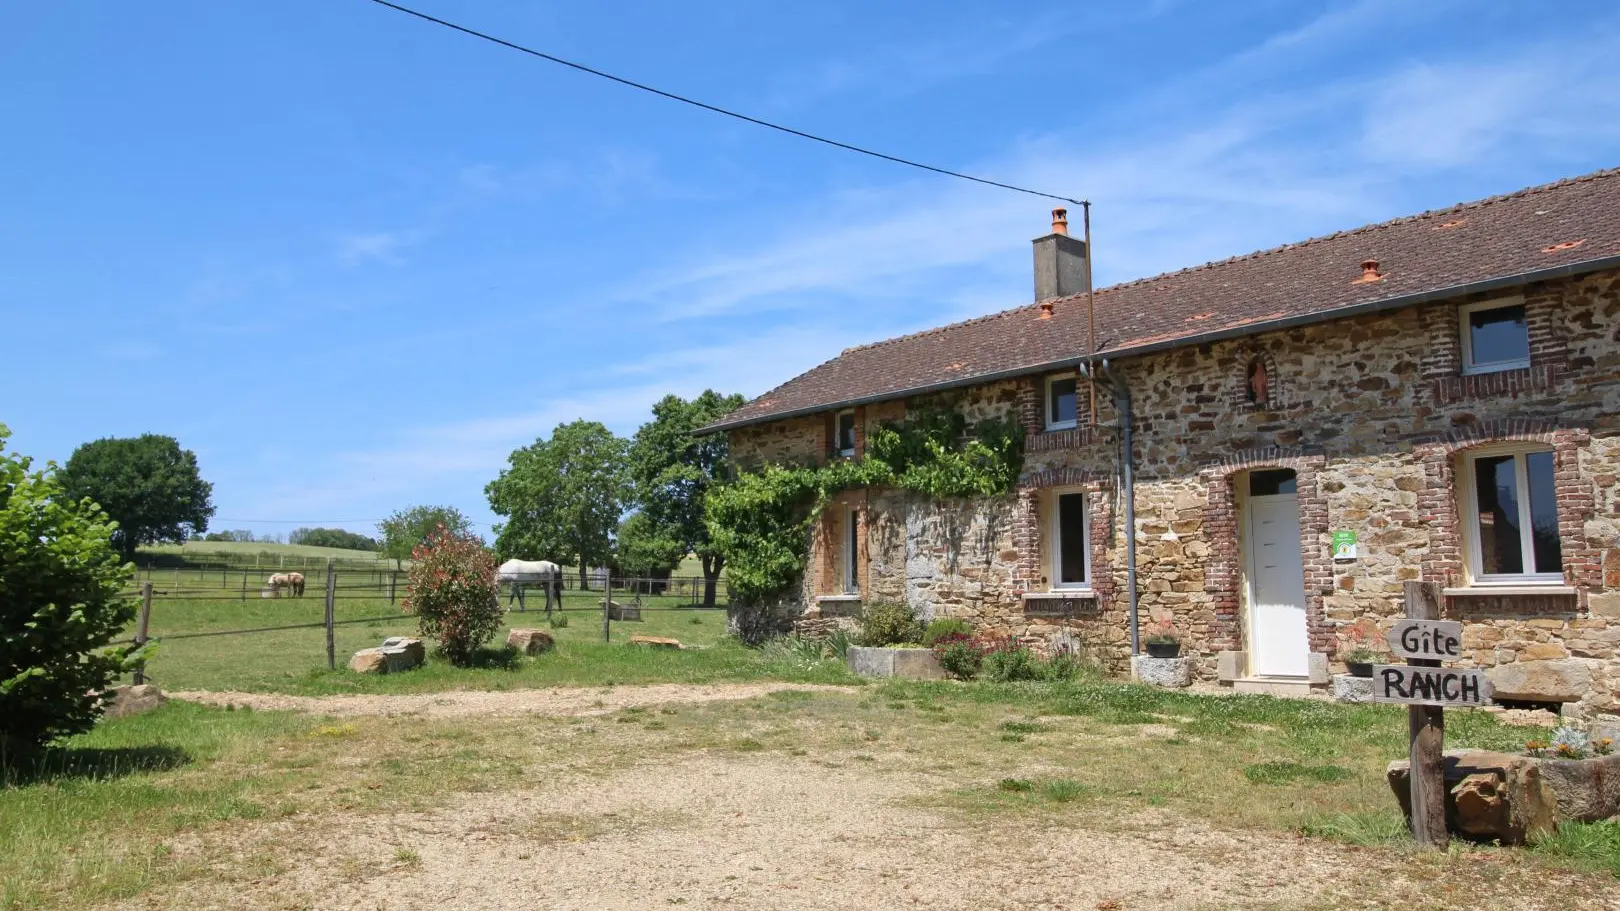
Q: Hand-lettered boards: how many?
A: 2